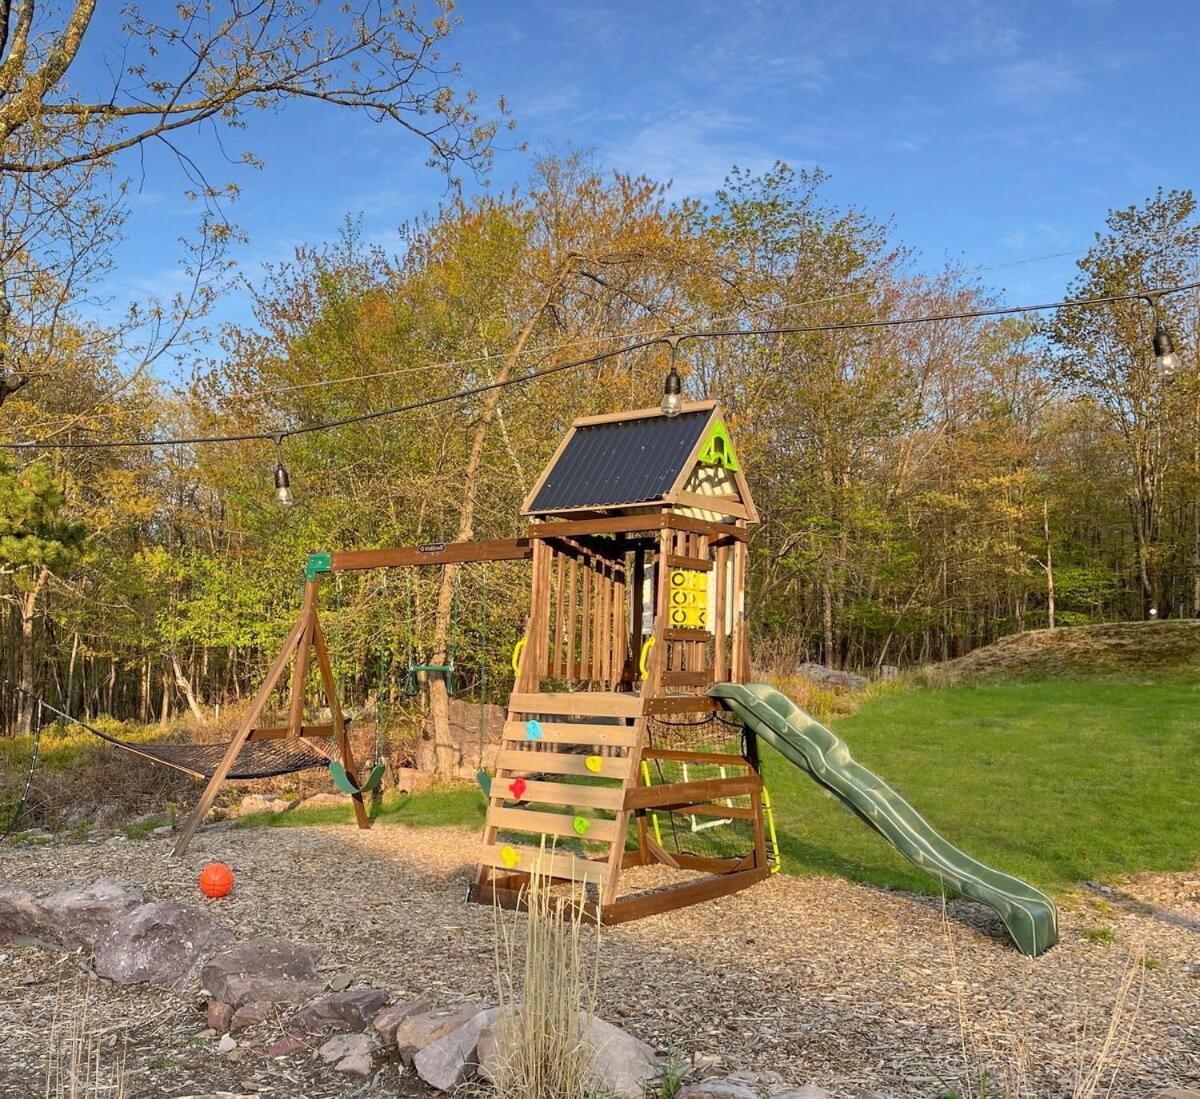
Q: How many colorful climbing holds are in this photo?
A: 5